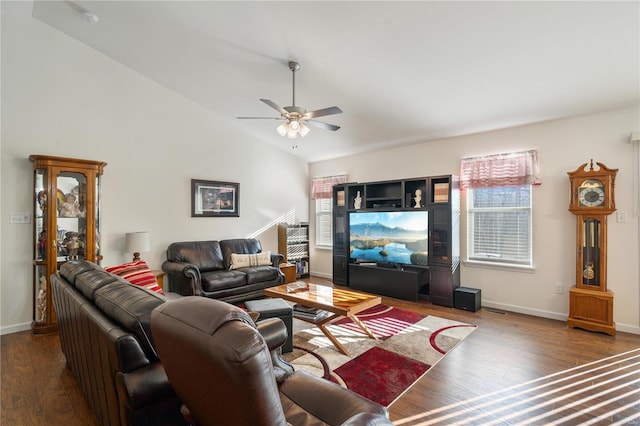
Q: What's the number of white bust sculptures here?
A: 2